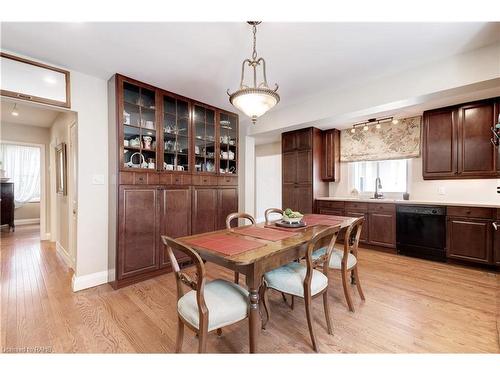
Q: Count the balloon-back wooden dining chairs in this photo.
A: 5